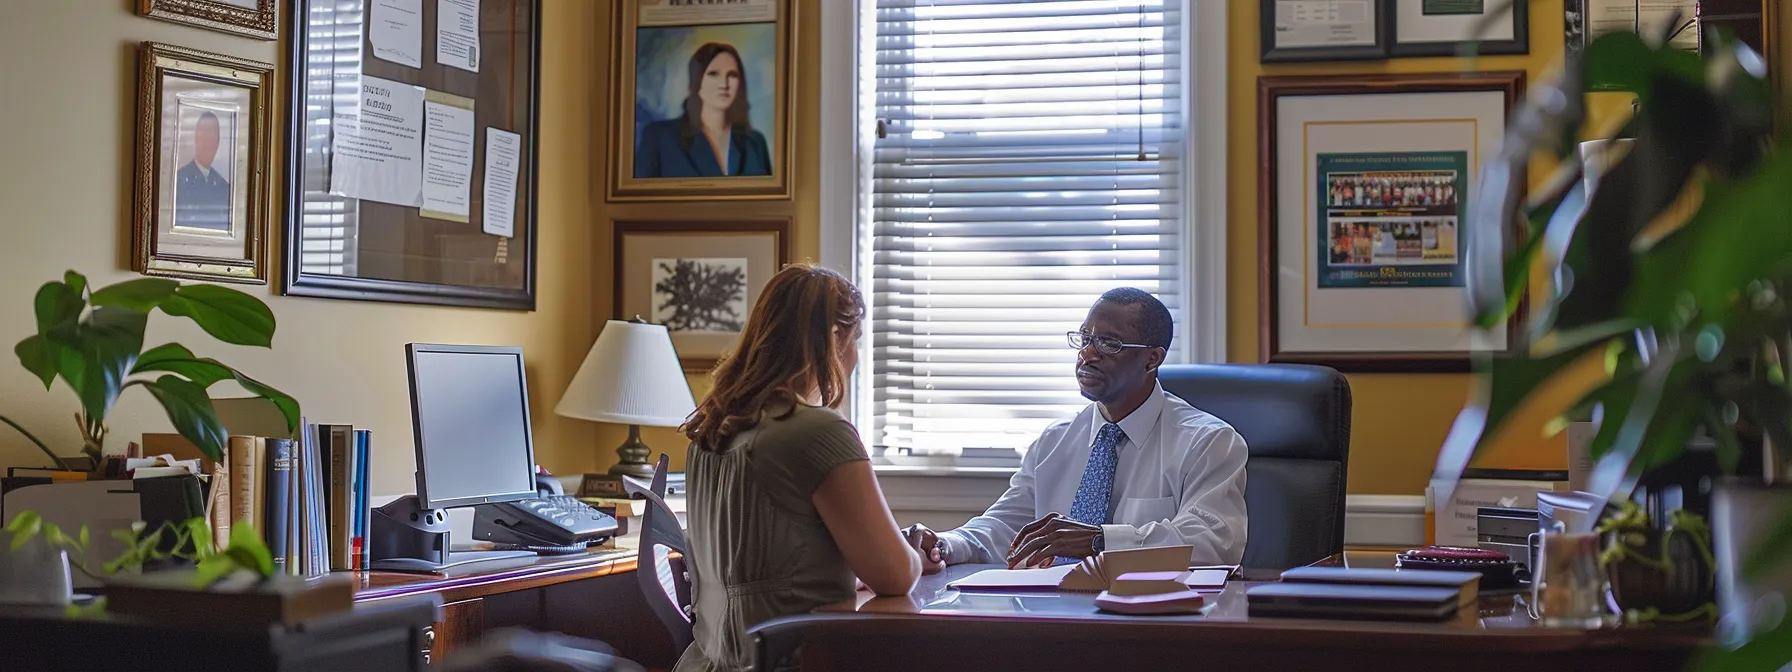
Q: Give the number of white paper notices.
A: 5